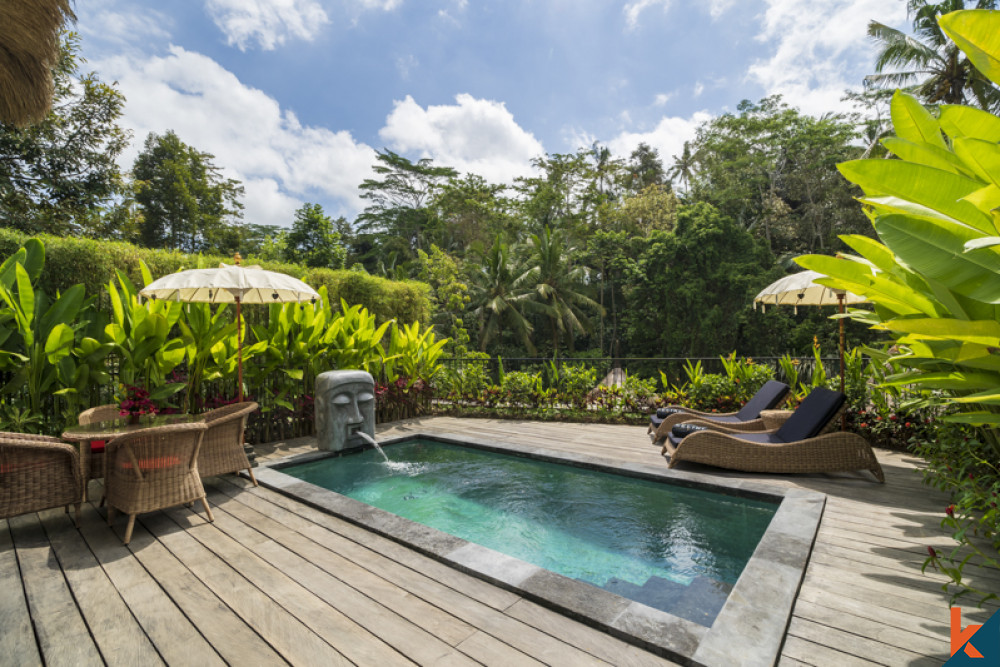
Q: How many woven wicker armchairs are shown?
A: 4